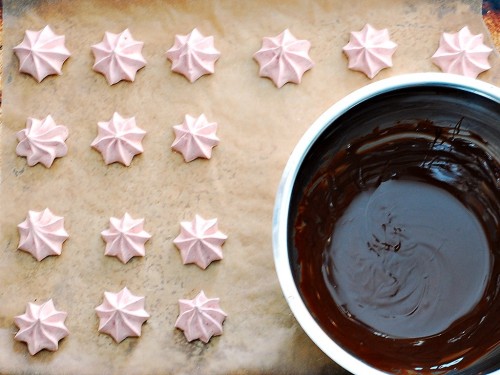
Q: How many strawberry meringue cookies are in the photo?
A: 15